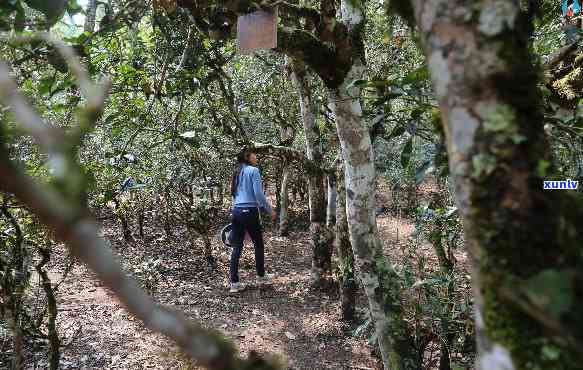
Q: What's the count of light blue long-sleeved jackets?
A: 1